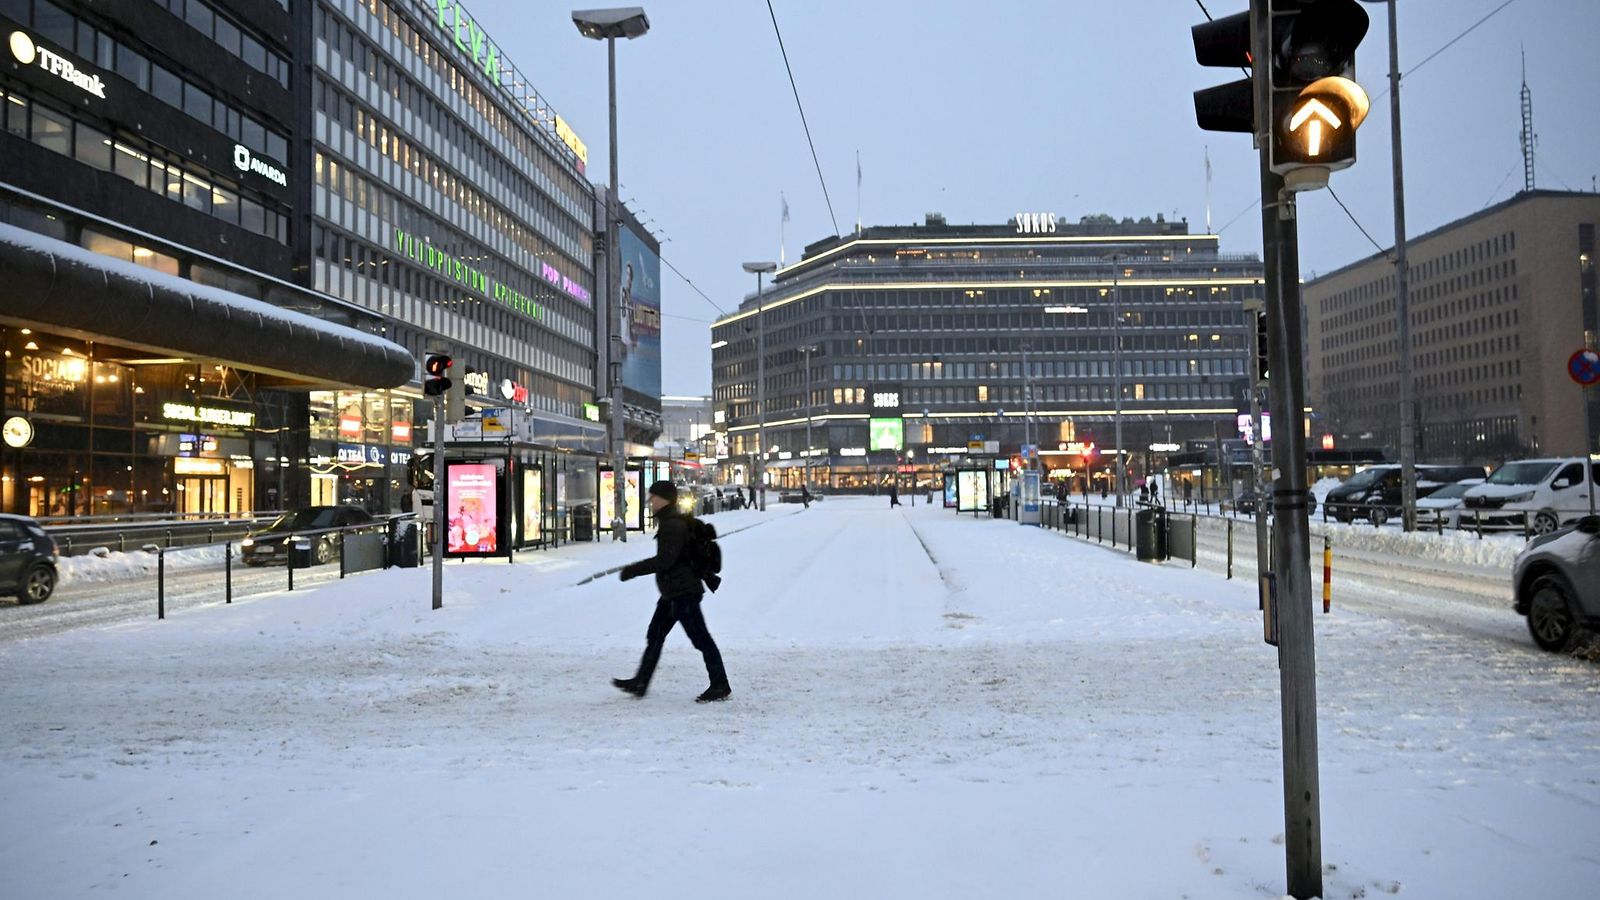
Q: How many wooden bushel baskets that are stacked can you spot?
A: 0